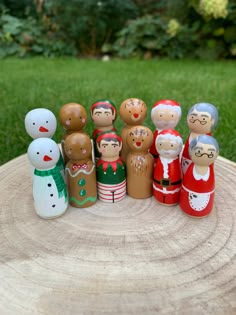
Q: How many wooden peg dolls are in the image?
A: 12